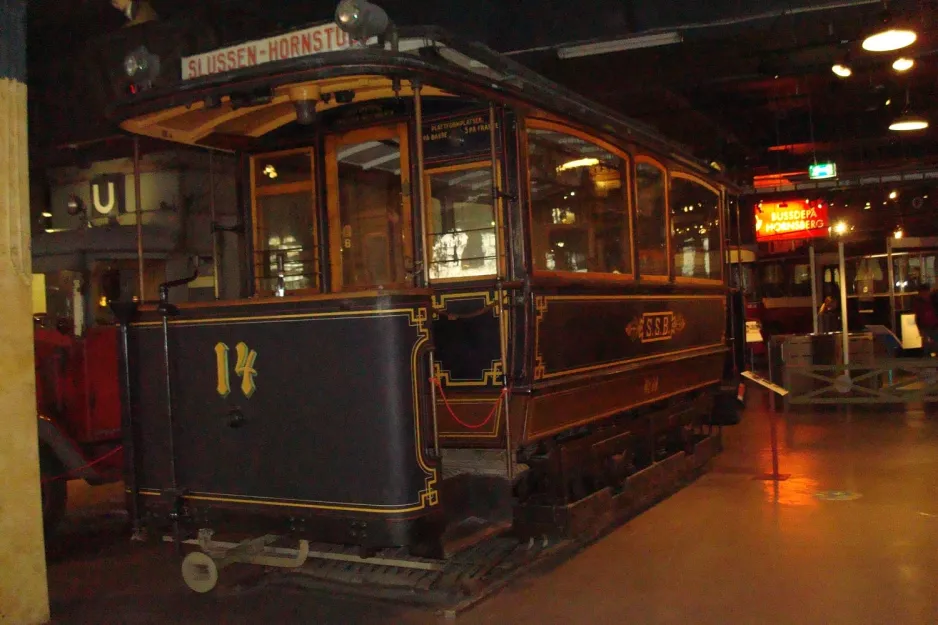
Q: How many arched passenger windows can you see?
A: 3